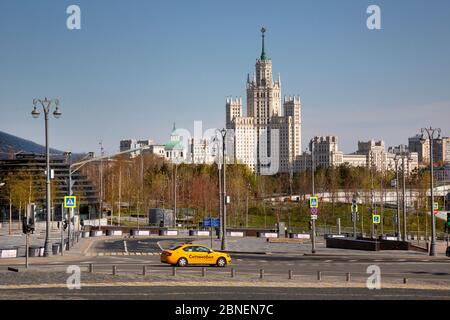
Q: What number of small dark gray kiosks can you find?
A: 1